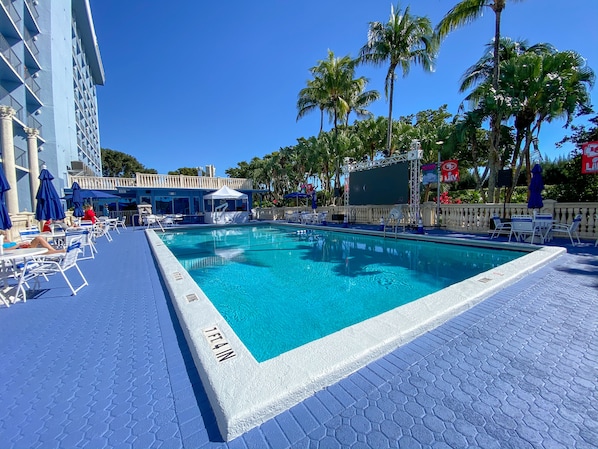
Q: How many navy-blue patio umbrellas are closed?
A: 5